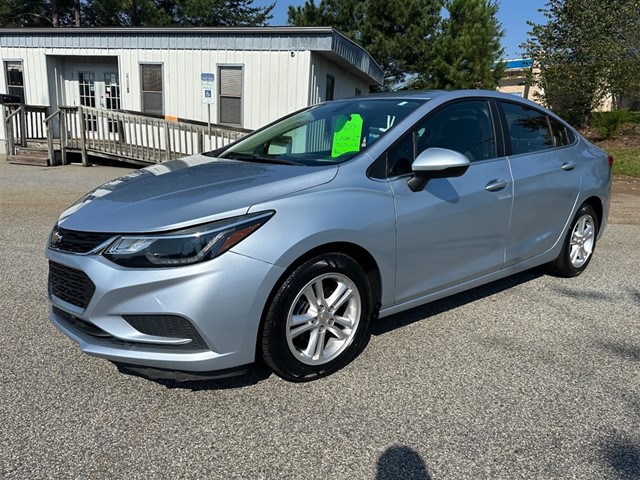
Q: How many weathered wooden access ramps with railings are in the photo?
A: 1